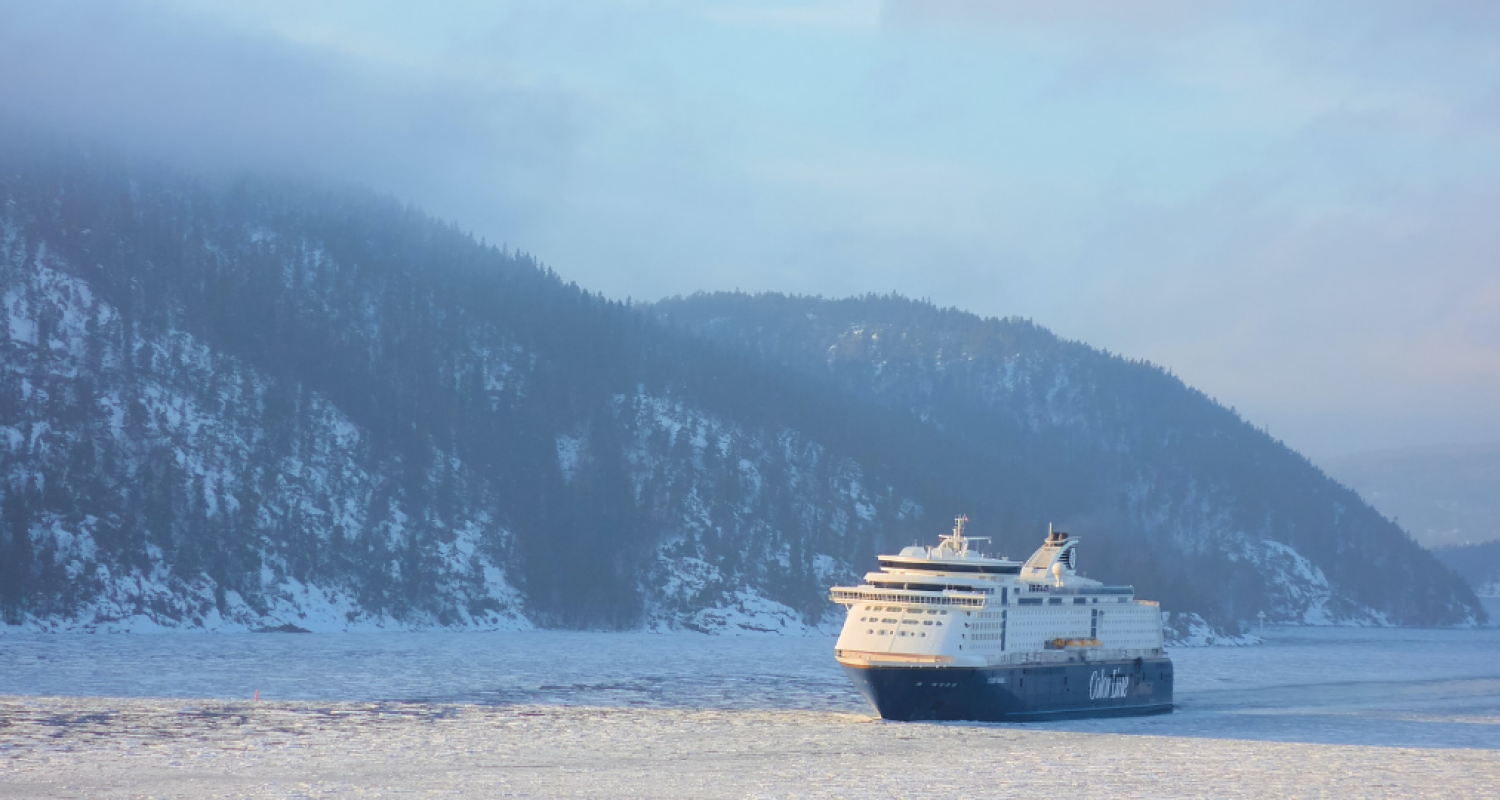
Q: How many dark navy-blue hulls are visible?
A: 1